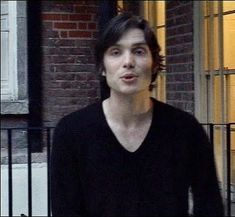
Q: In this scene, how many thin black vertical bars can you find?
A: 5